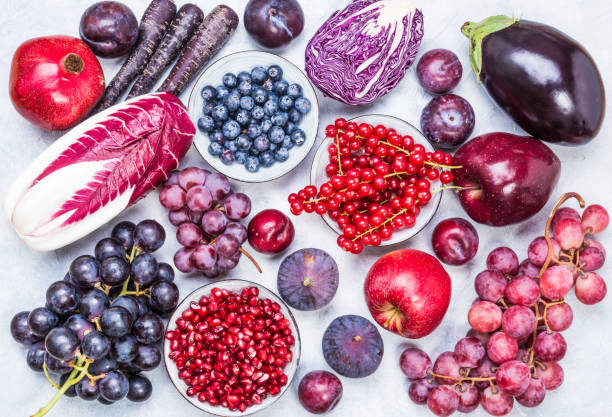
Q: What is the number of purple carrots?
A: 3